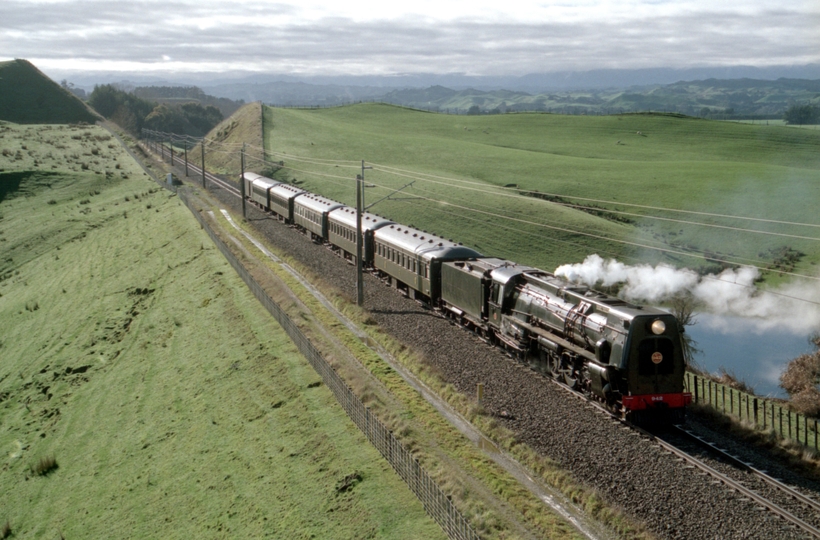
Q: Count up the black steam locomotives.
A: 1